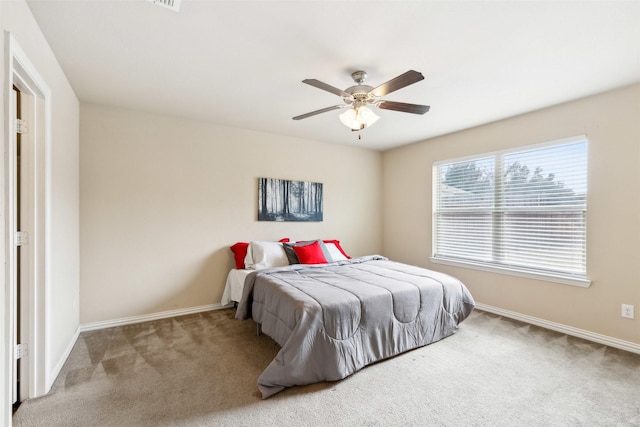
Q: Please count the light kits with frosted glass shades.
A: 1